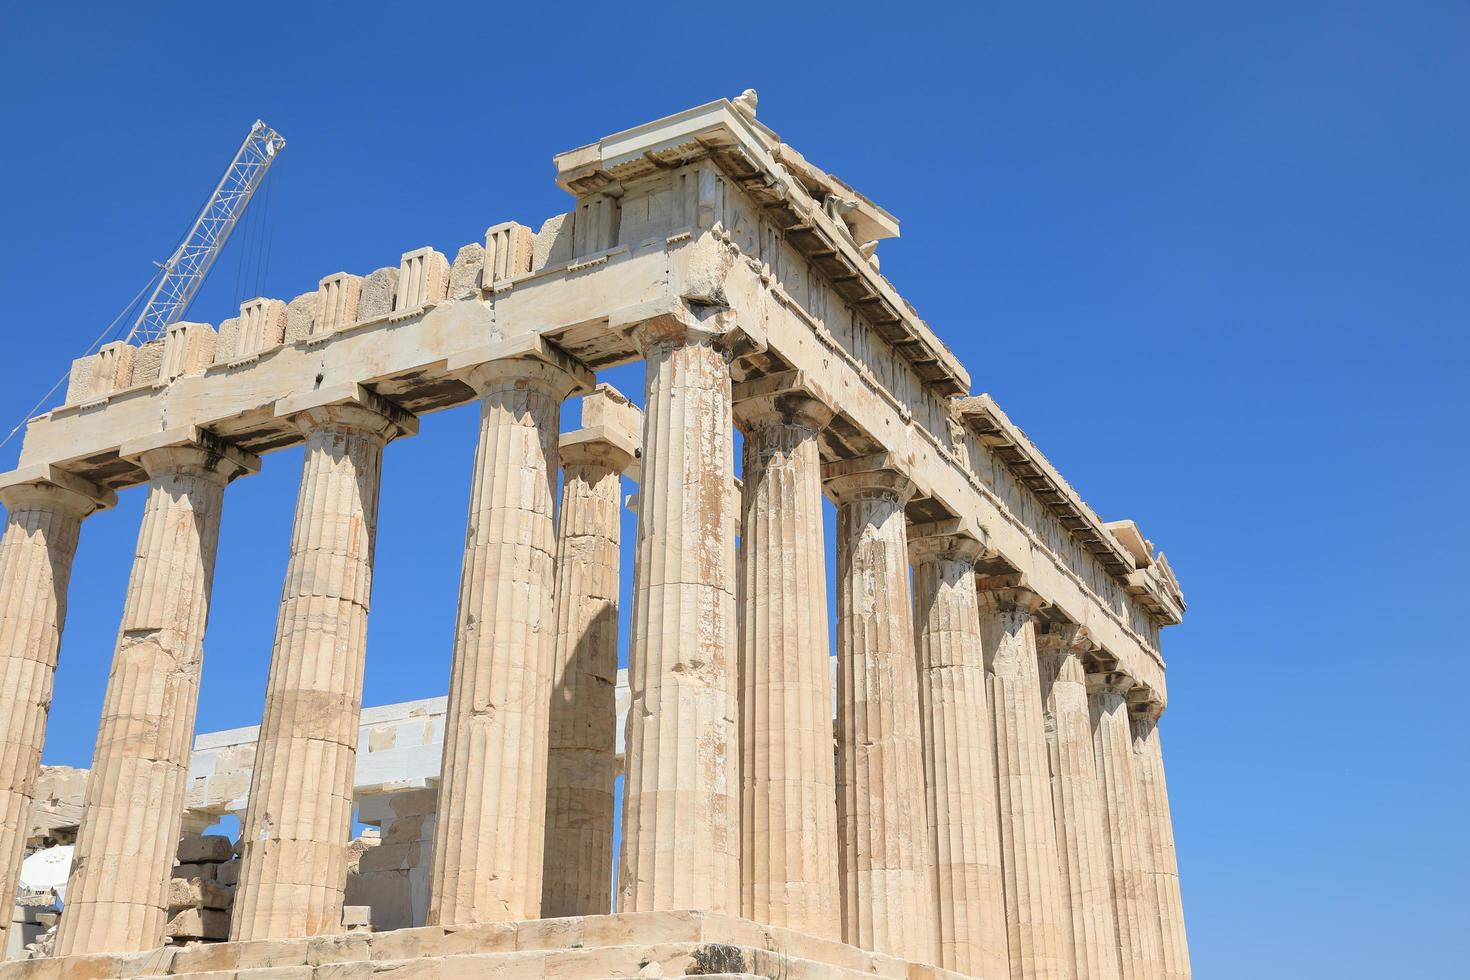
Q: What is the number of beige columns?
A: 13